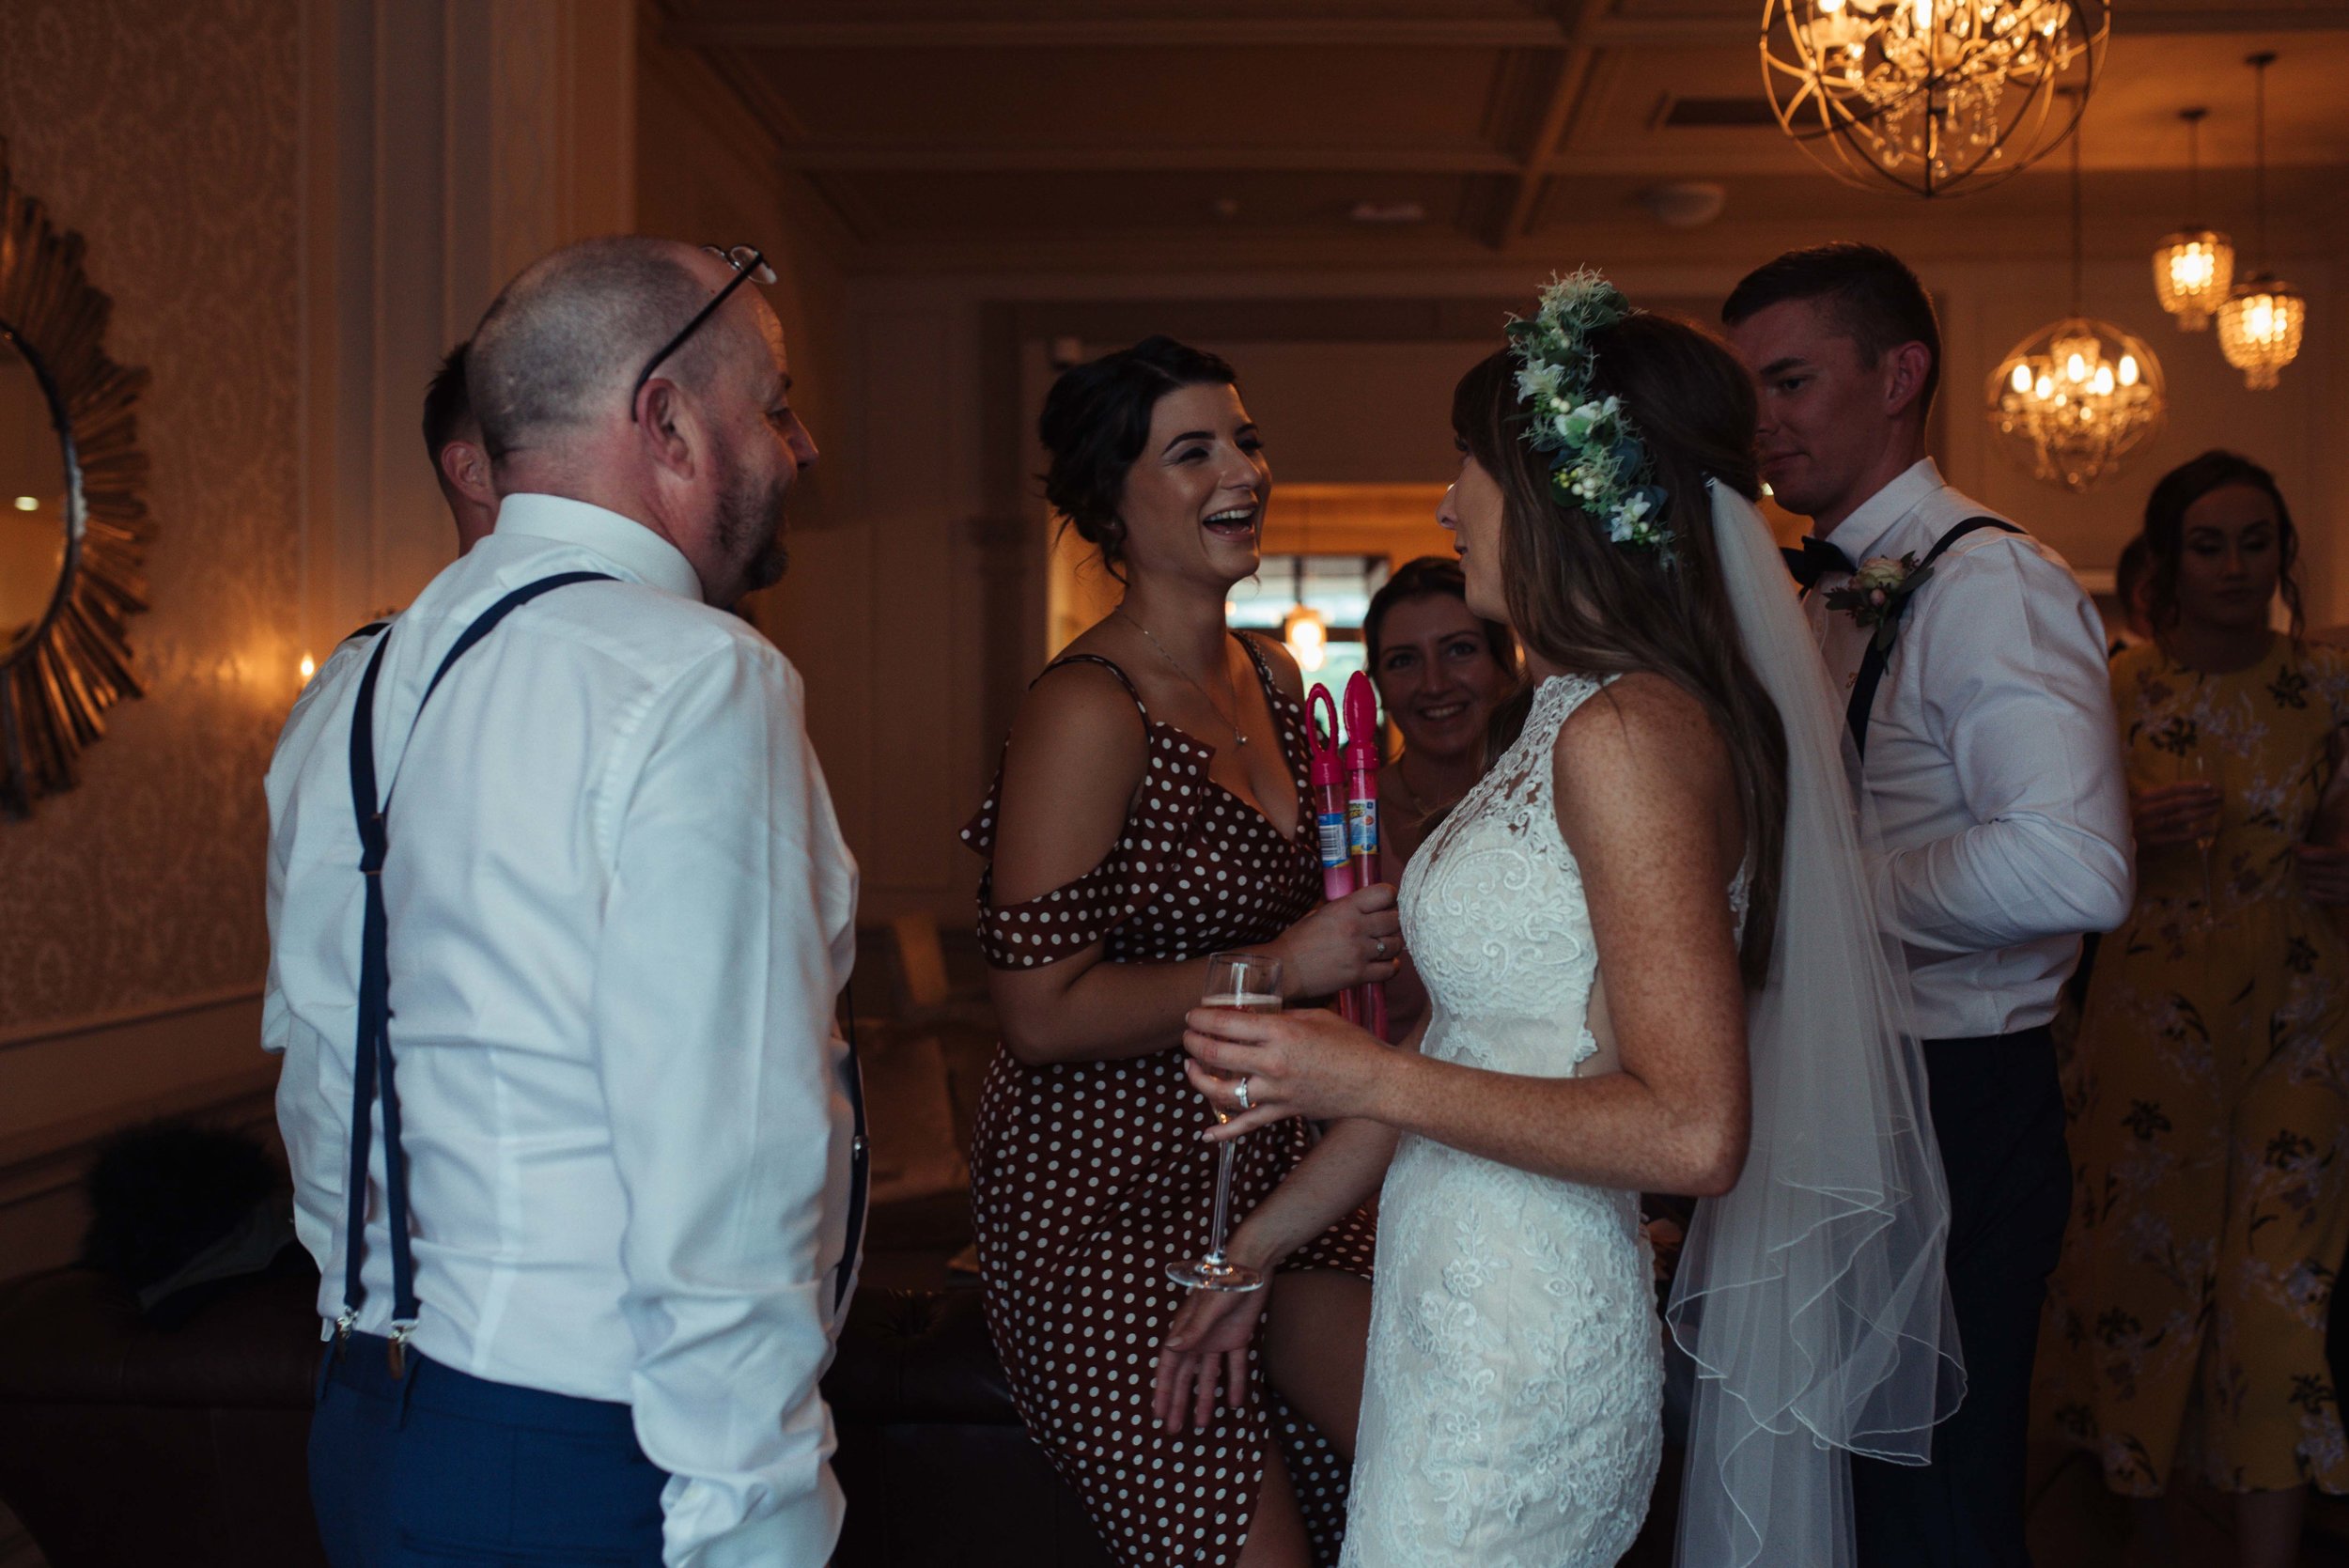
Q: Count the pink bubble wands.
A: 2